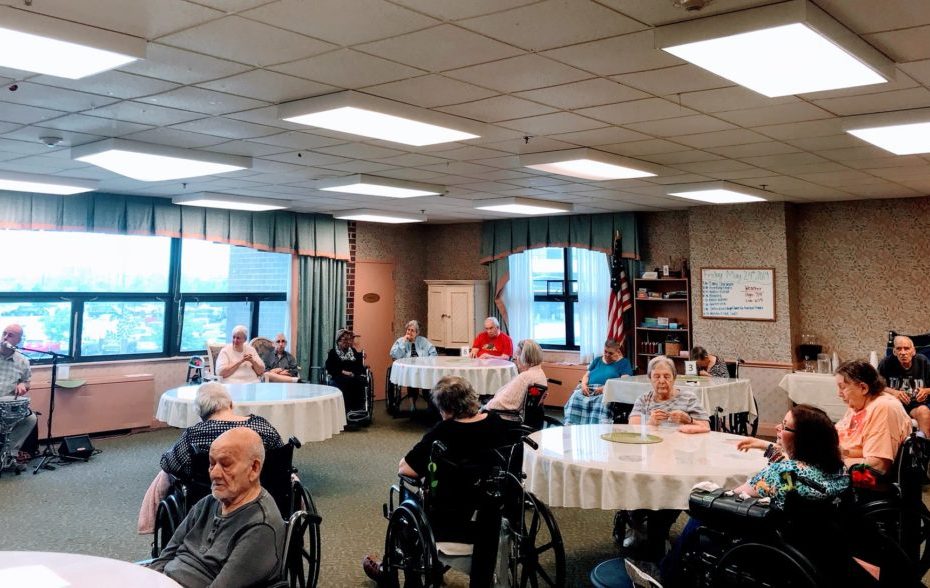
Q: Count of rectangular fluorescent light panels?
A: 12